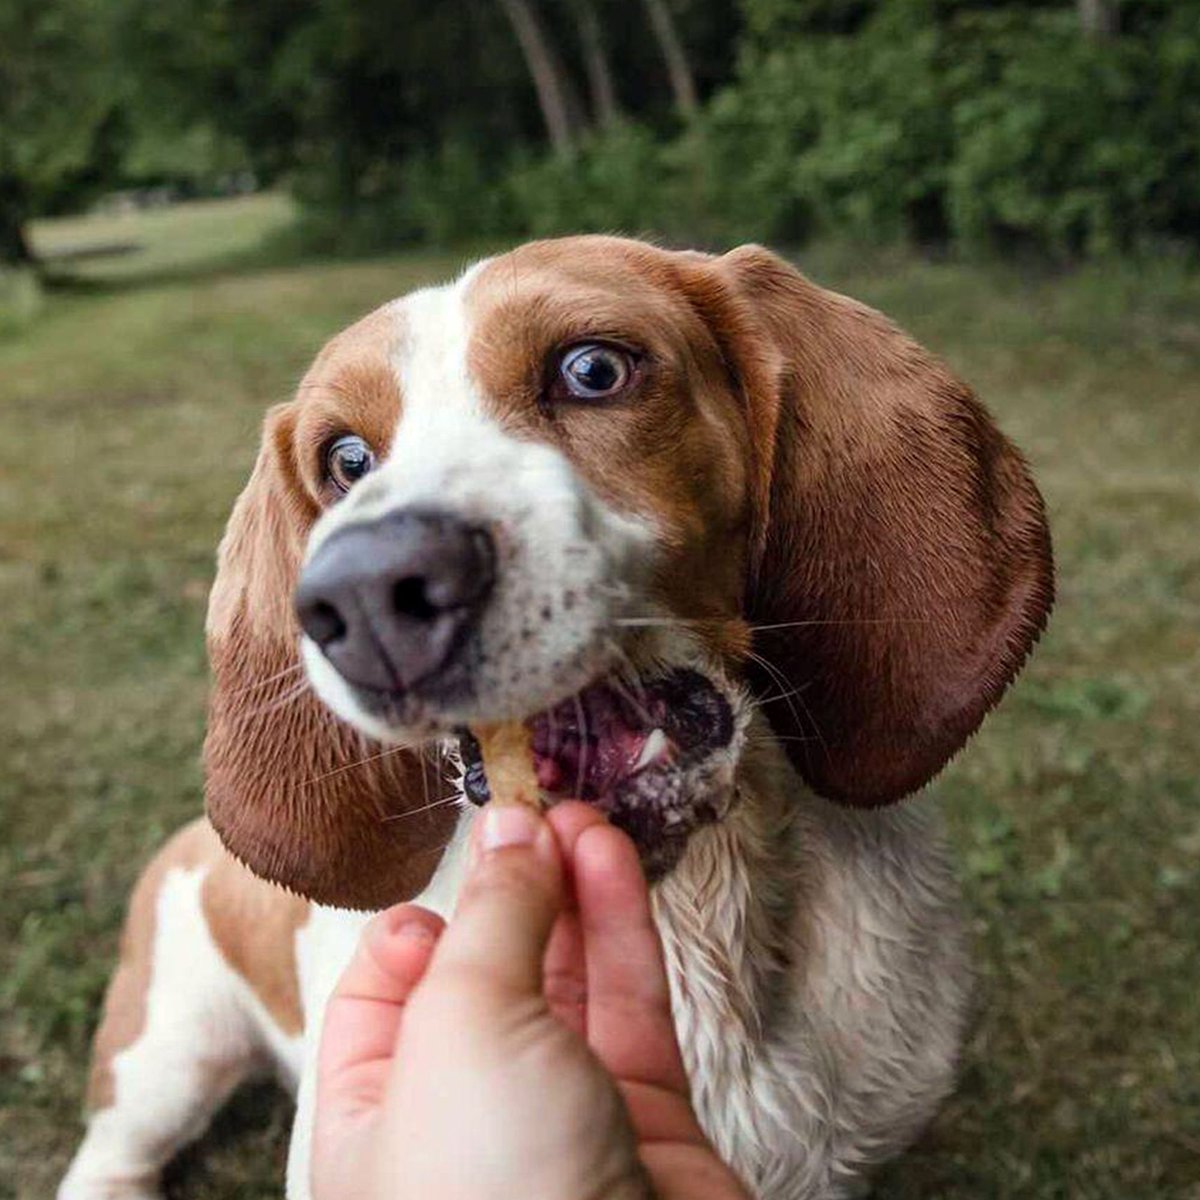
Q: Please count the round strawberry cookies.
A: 0